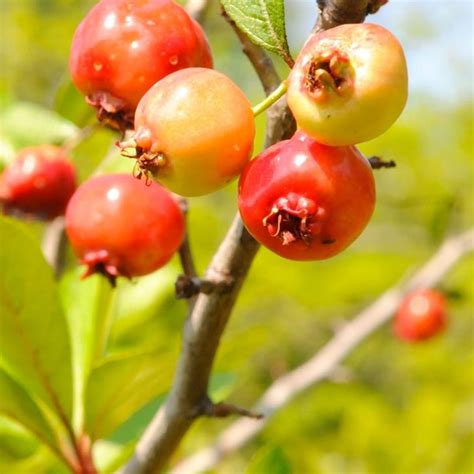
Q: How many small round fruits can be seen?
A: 7